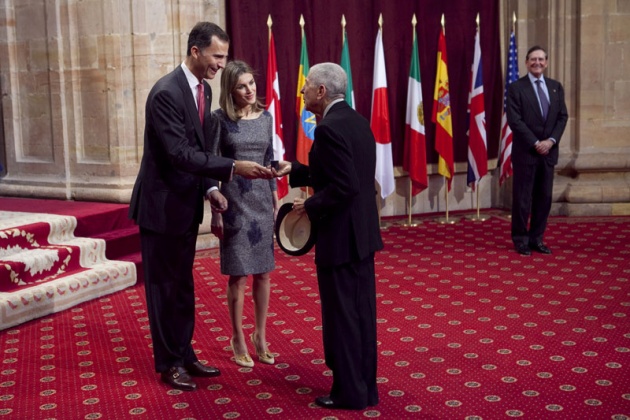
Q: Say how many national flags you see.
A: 8